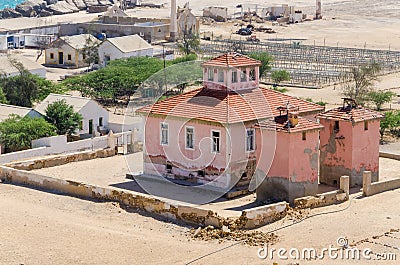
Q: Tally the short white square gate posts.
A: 2